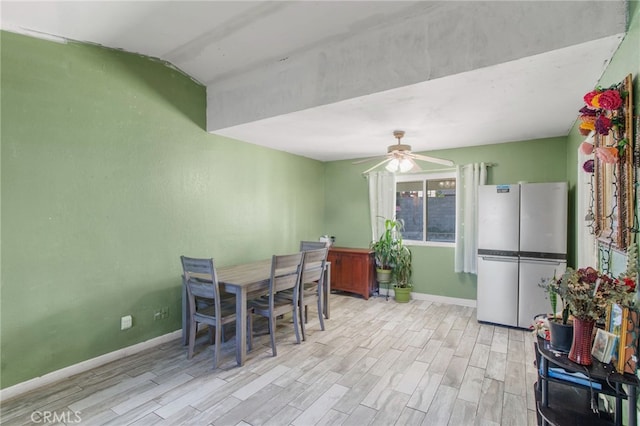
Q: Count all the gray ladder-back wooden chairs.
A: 4